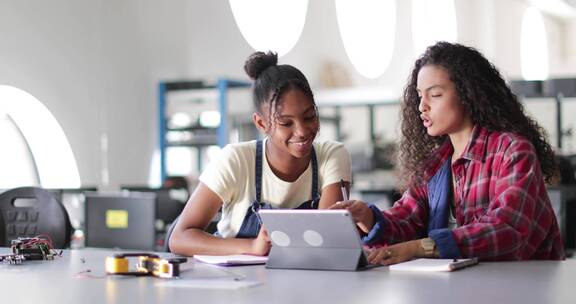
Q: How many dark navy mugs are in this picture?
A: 0